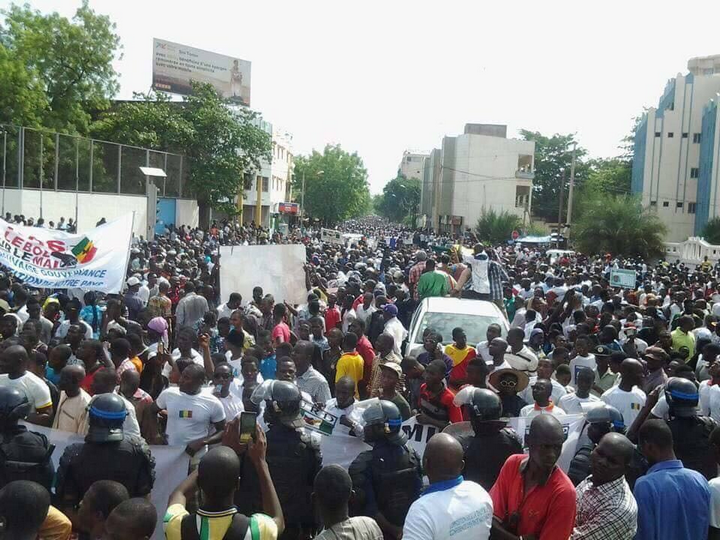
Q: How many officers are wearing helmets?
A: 7